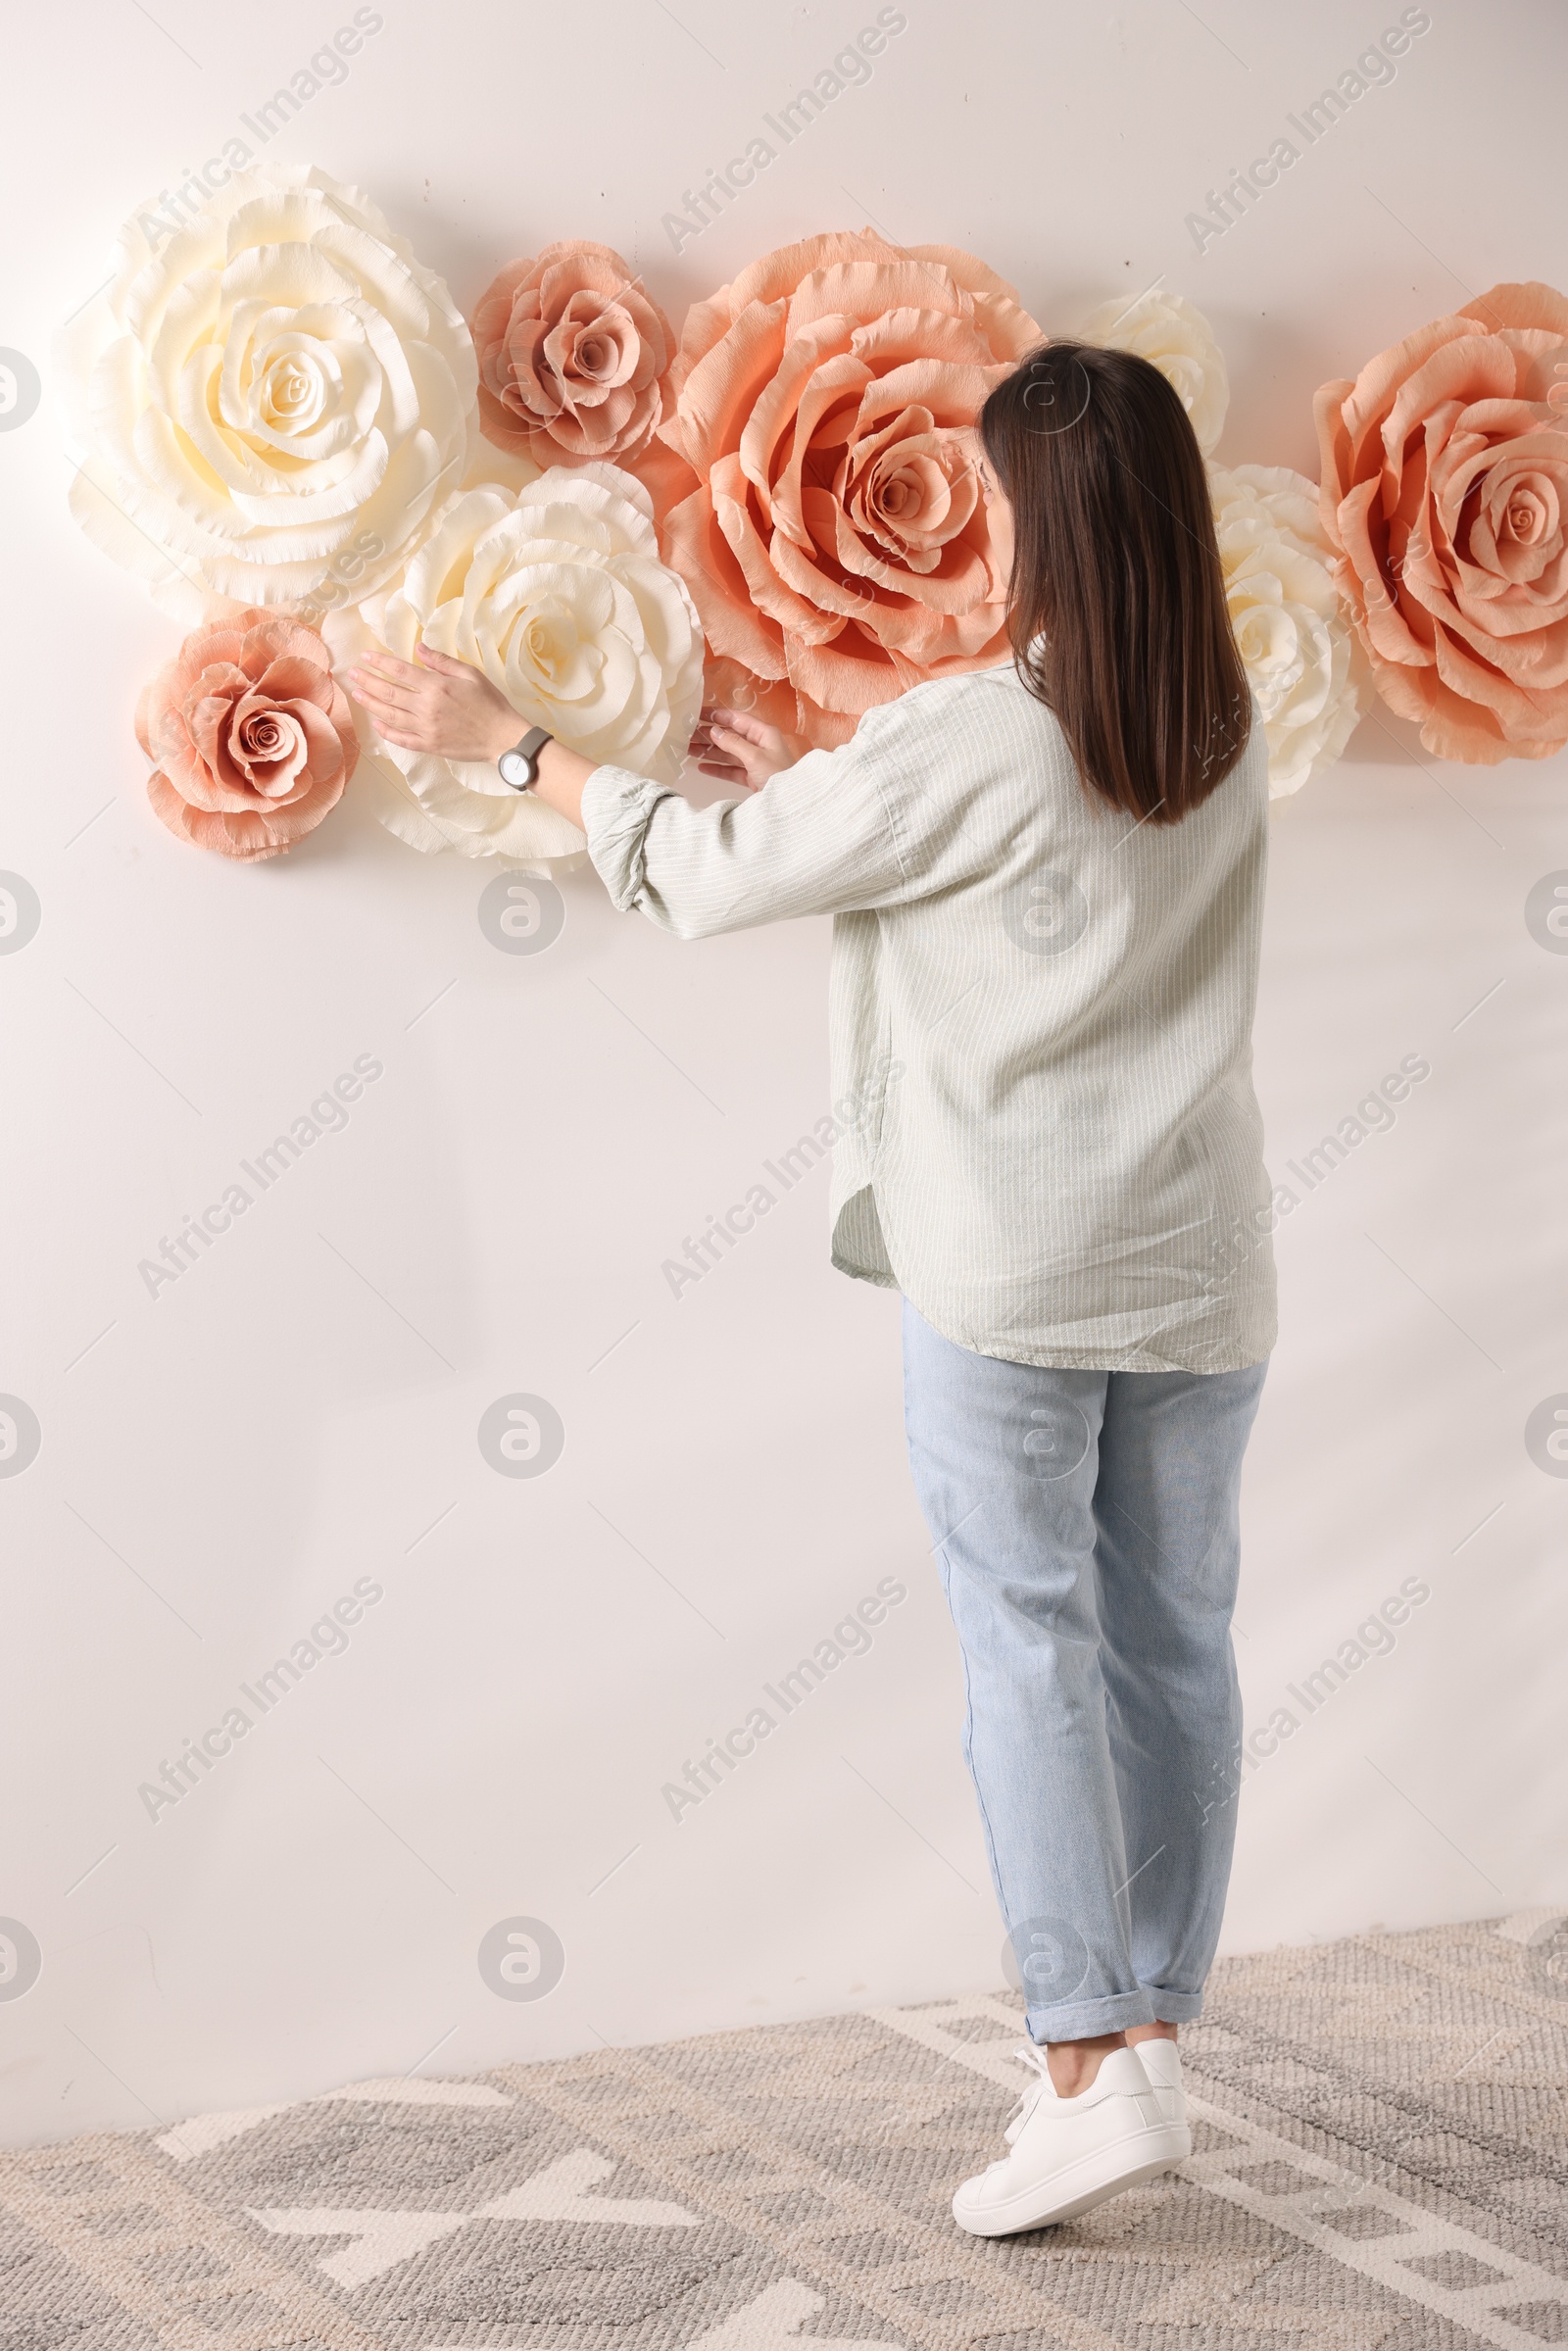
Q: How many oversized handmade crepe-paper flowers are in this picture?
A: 8